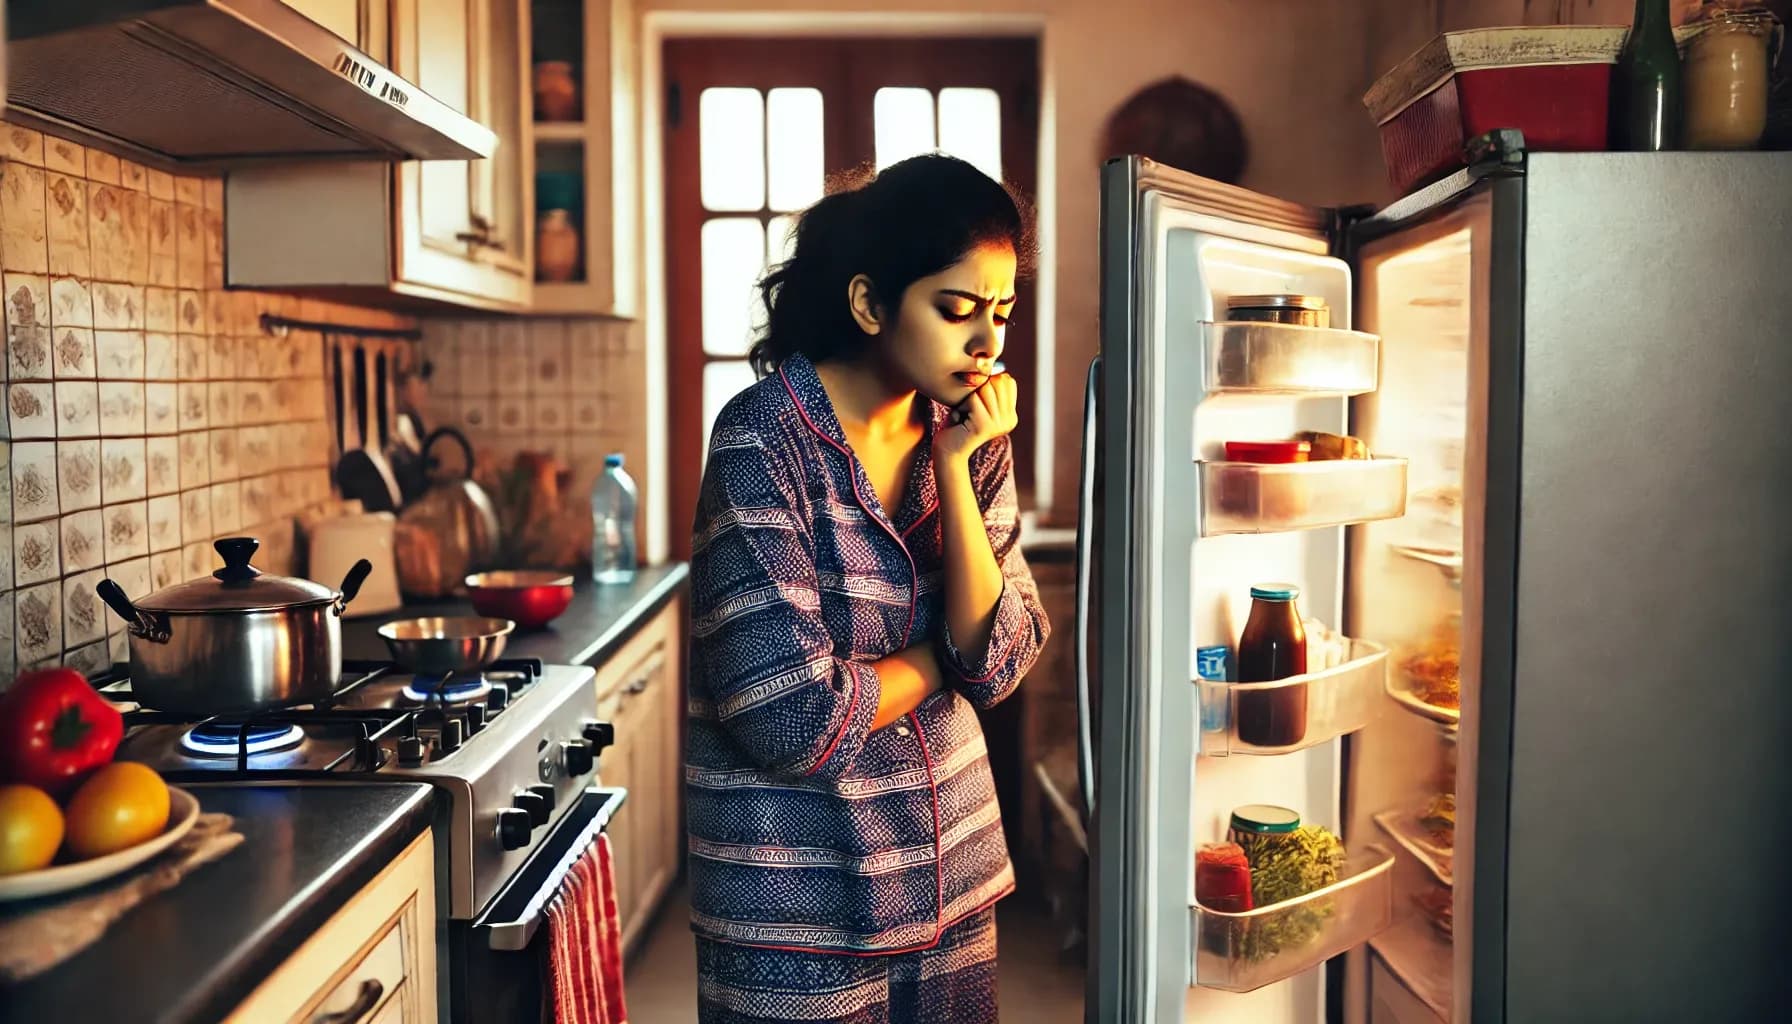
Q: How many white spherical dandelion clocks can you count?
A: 0